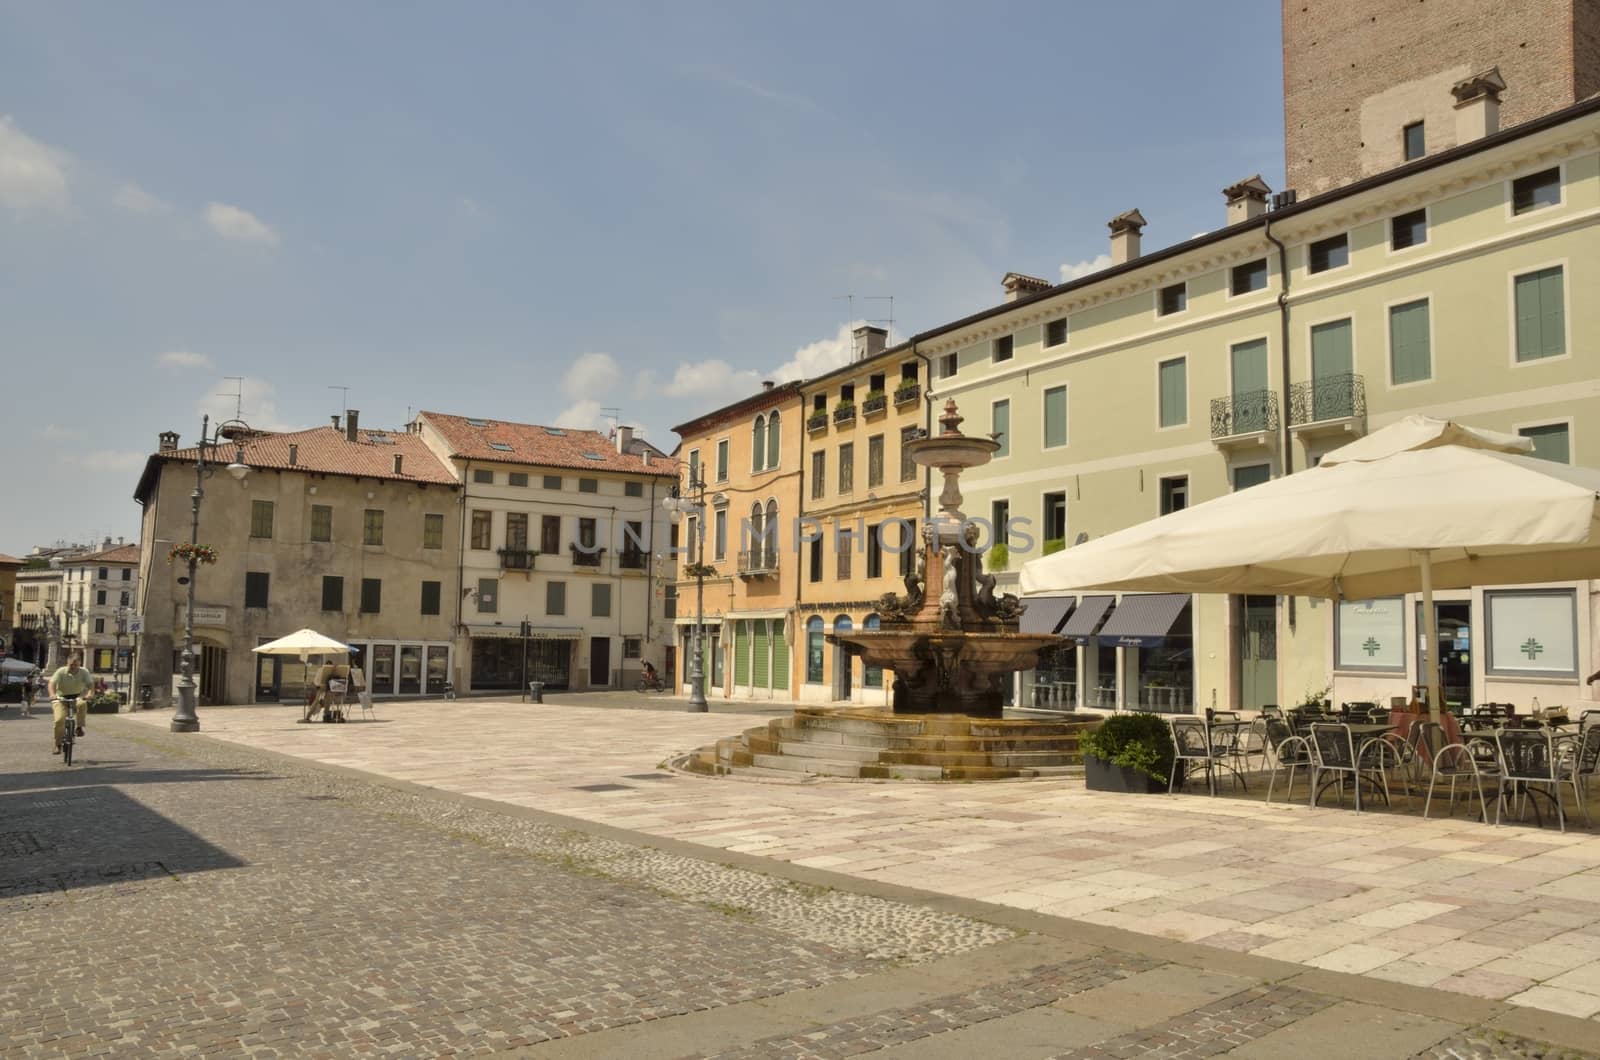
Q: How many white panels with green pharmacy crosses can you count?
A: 2